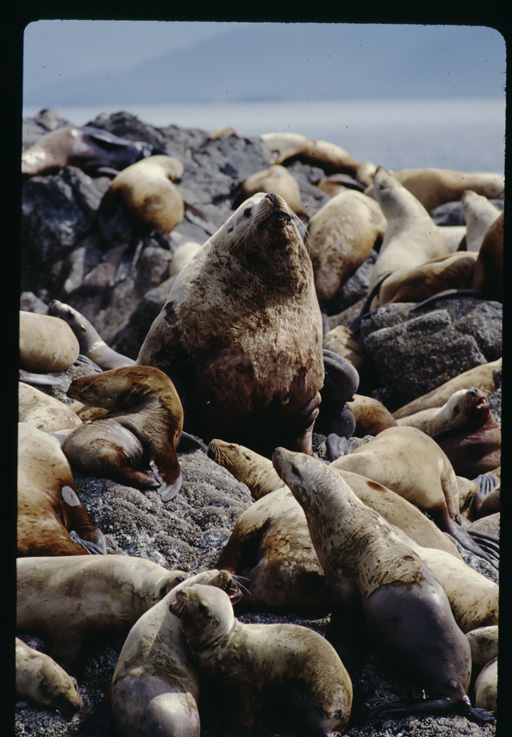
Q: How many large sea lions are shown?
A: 1